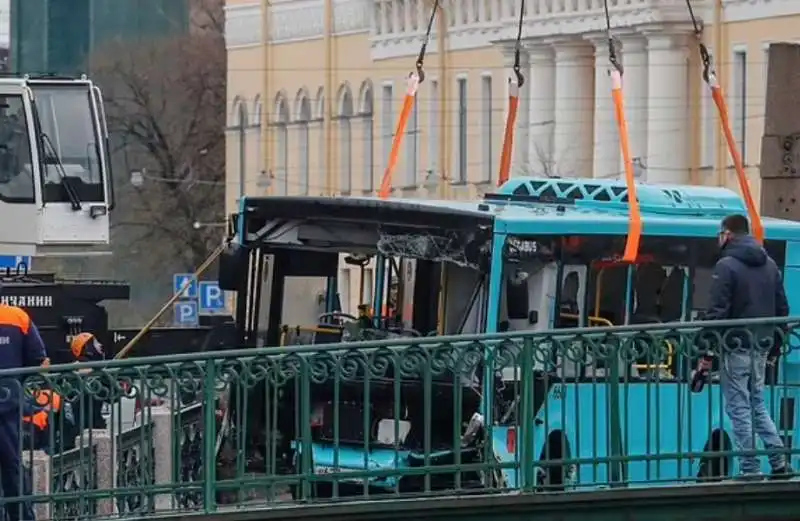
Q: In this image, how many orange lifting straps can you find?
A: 4